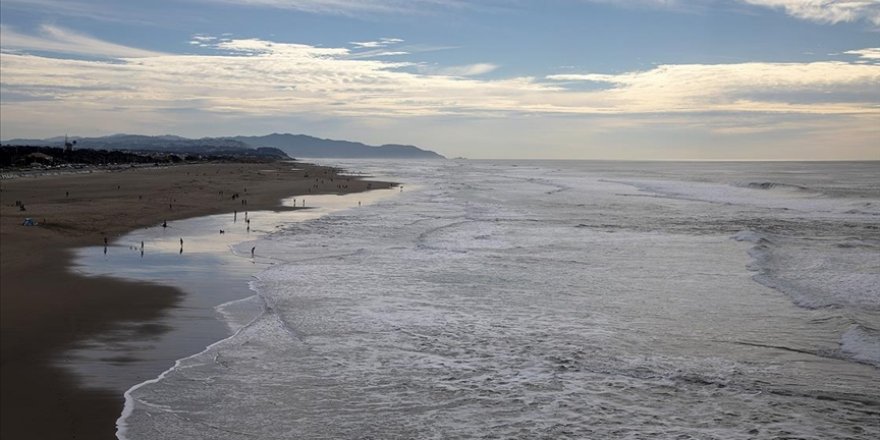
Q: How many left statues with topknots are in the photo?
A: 0